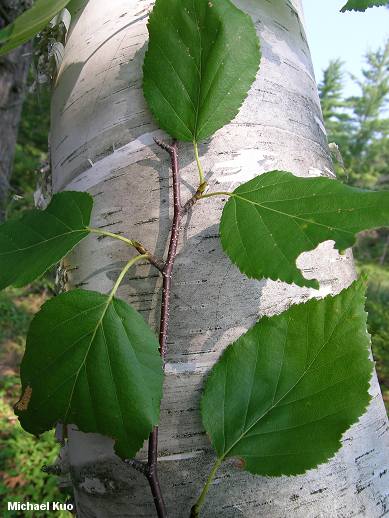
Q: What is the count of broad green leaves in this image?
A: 5